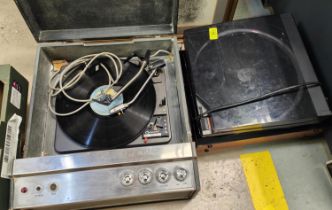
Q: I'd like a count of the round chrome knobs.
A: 4